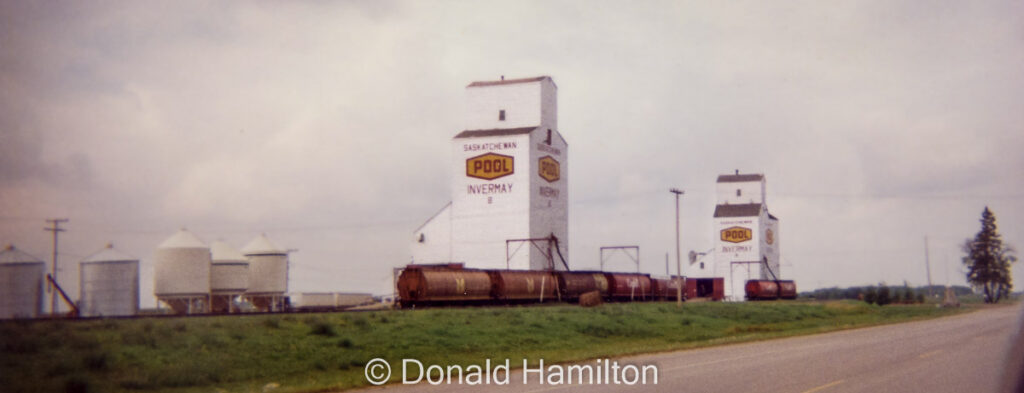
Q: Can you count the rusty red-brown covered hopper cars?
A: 7